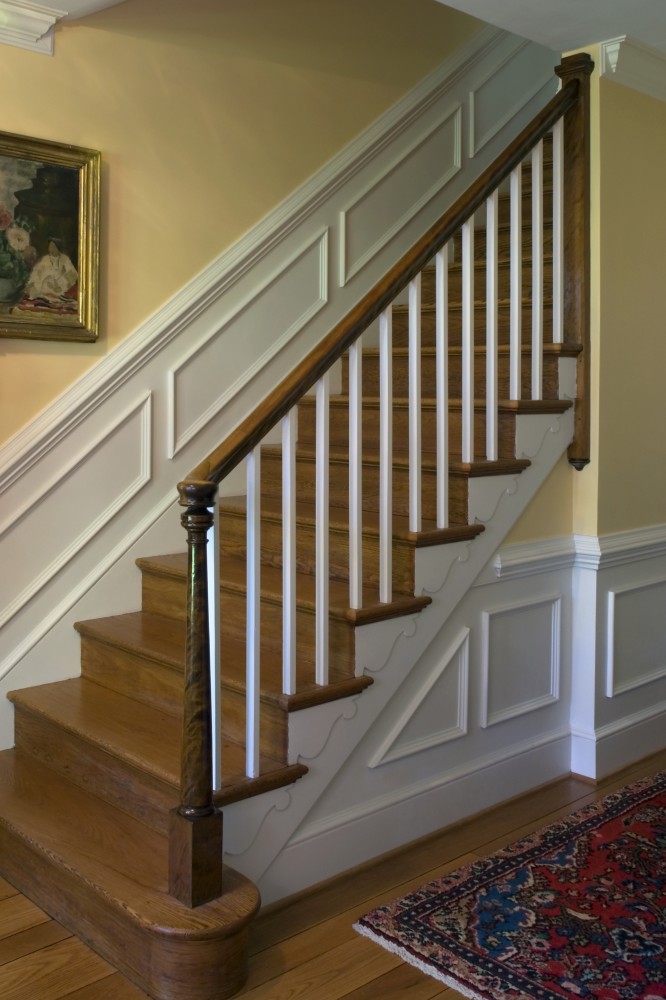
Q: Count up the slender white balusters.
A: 13